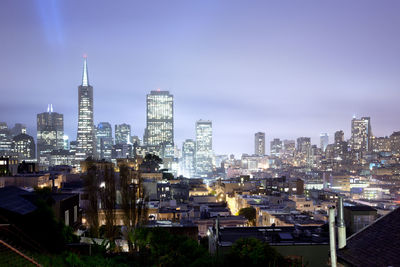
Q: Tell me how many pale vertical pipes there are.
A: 2